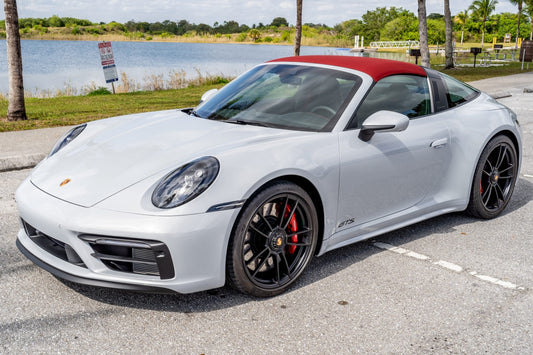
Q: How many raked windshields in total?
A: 1